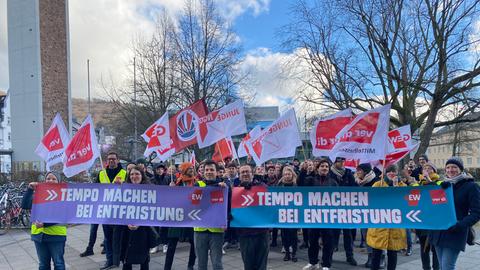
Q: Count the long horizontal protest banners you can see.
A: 2